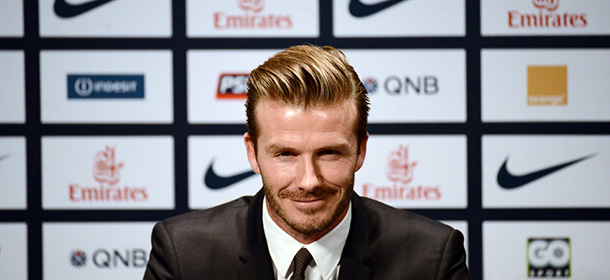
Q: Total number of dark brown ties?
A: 1